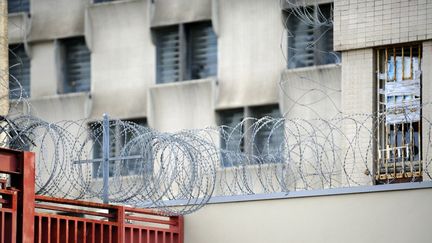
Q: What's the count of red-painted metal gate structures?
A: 1